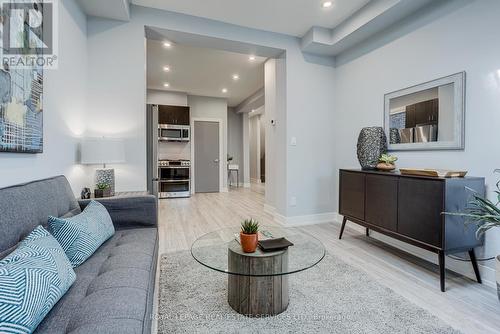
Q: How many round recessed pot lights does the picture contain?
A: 7